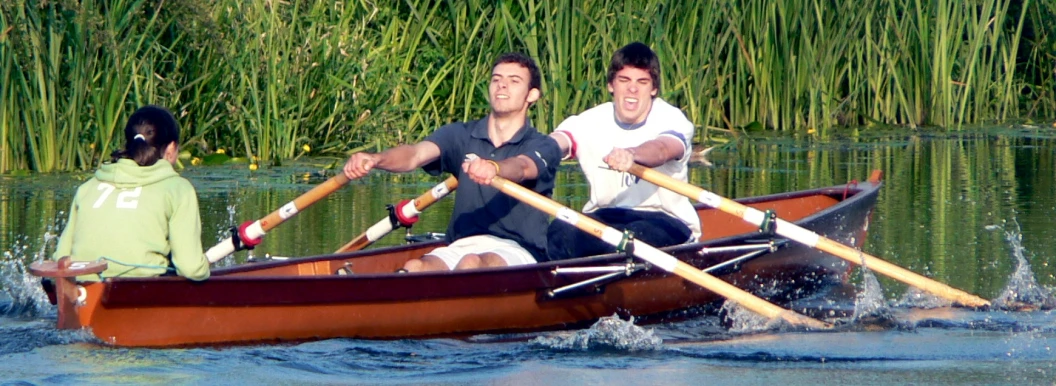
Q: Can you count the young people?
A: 3